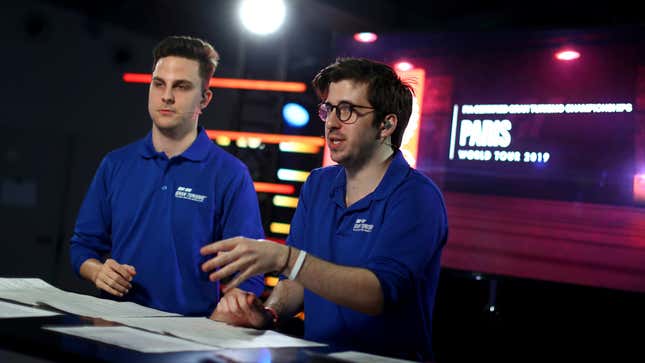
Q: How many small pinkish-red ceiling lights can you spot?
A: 3